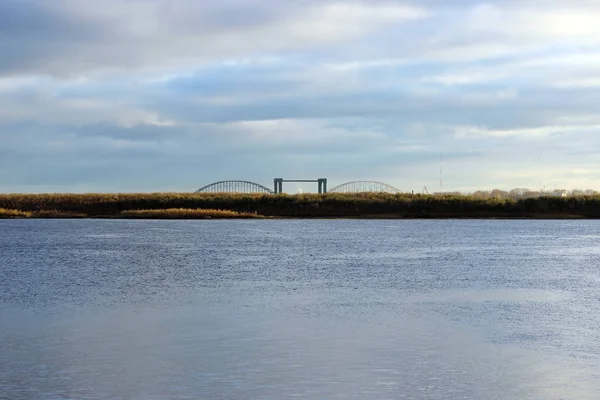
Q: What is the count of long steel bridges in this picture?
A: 1